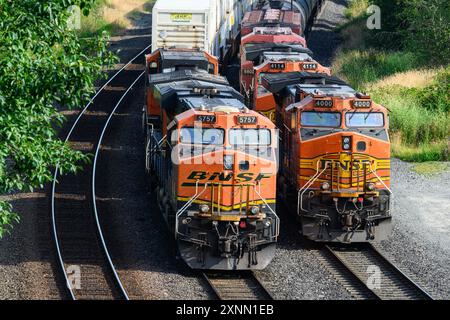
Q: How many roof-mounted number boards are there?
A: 6